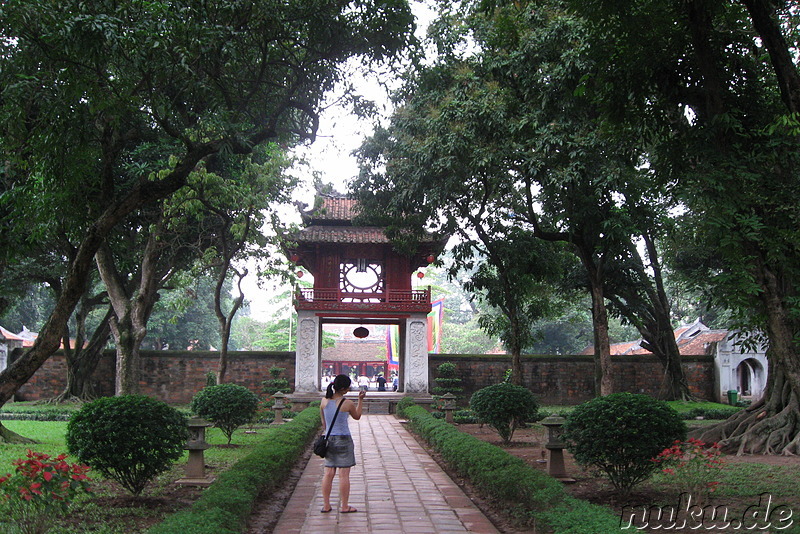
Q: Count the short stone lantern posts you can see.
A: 4